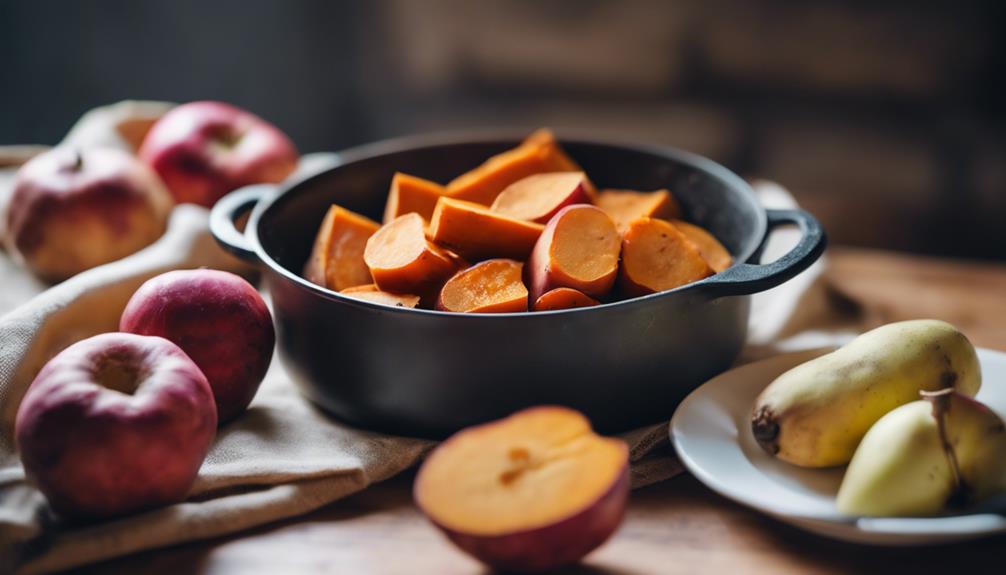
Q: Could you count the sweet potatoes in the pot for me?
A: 13